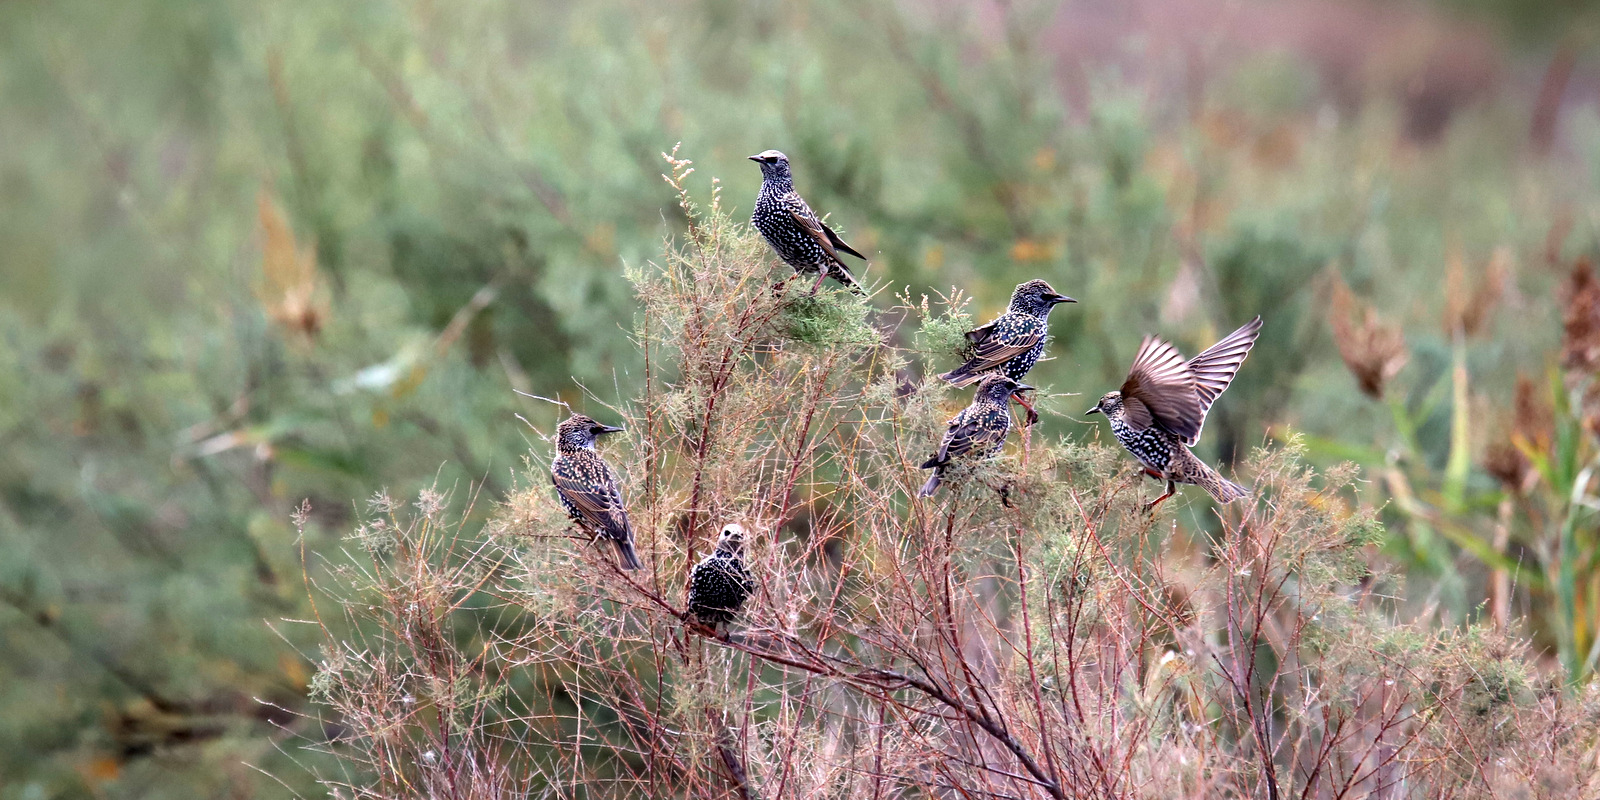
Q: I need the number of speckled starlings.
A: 6